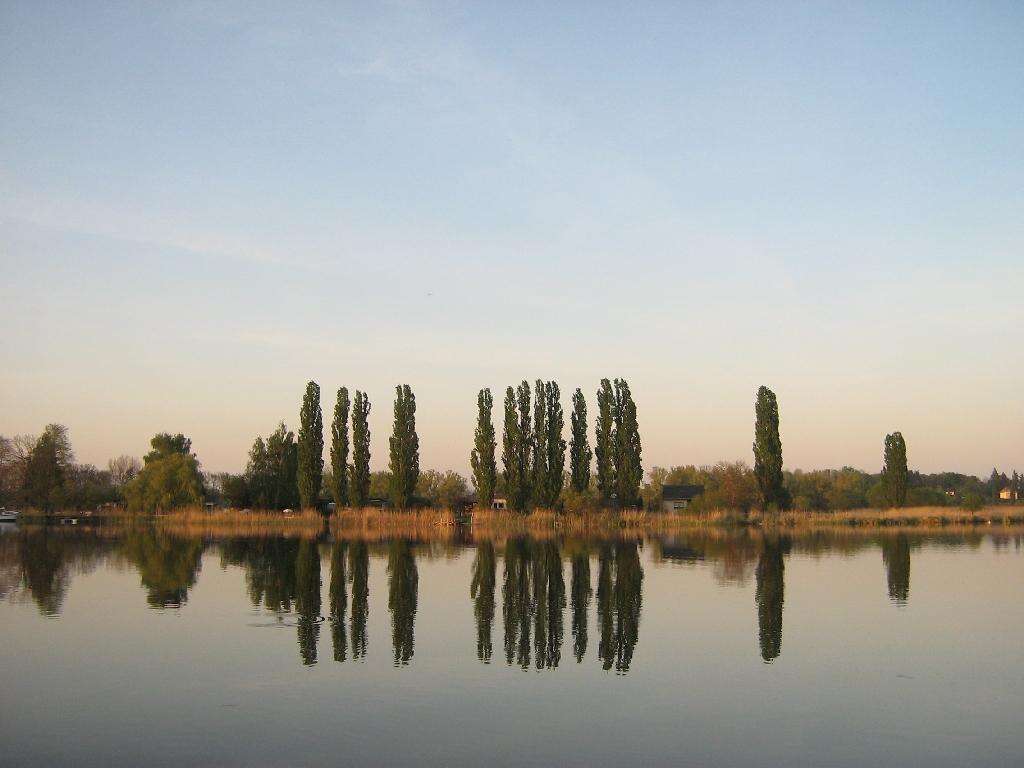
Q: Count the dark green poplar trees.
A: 14